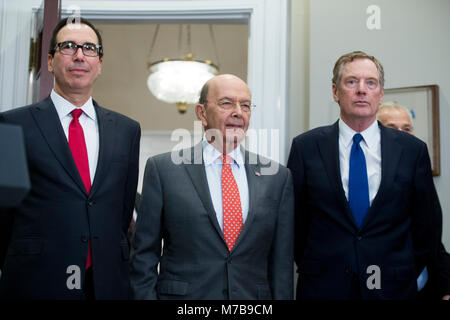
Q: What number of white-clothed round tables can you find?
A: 0